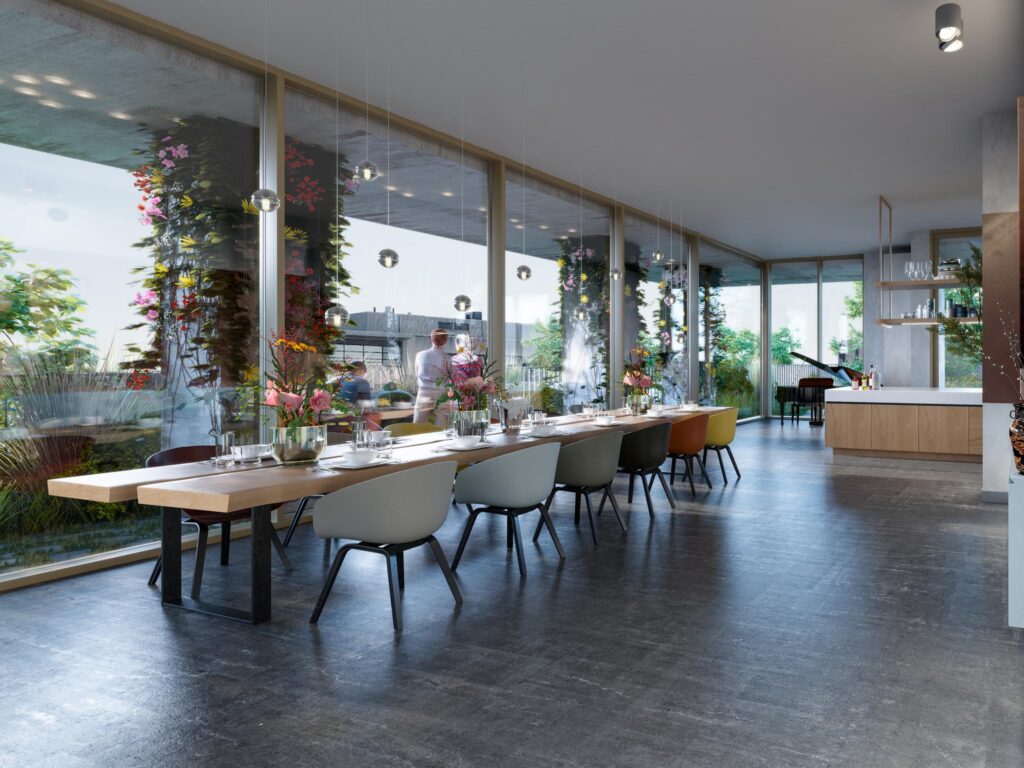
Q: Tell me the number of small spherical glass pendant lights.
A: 11